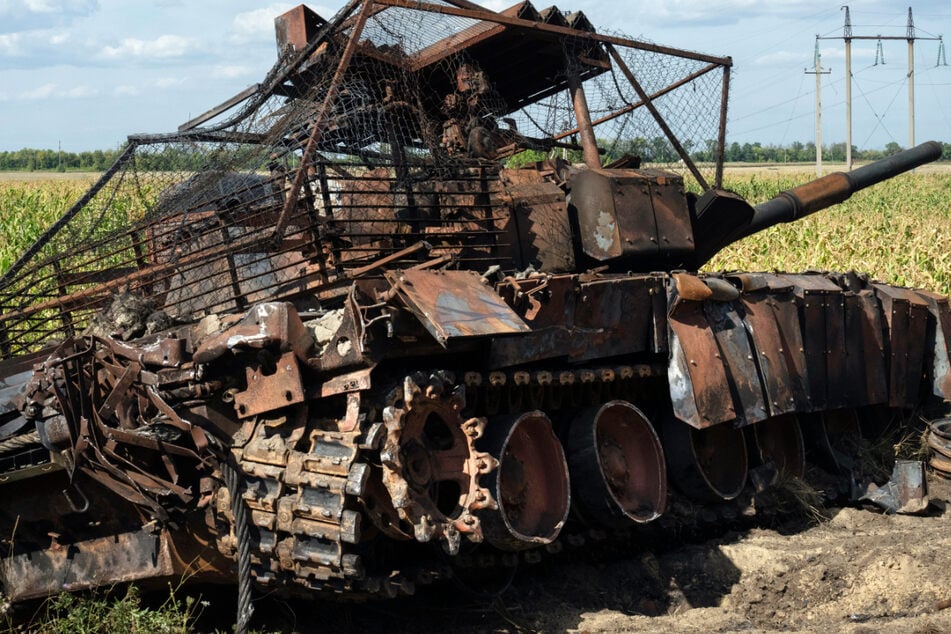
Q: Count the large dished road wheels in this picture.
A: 5